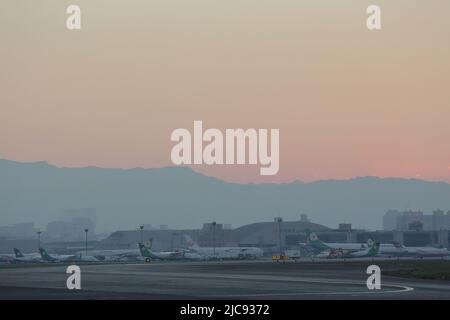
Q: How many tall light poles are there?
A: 5